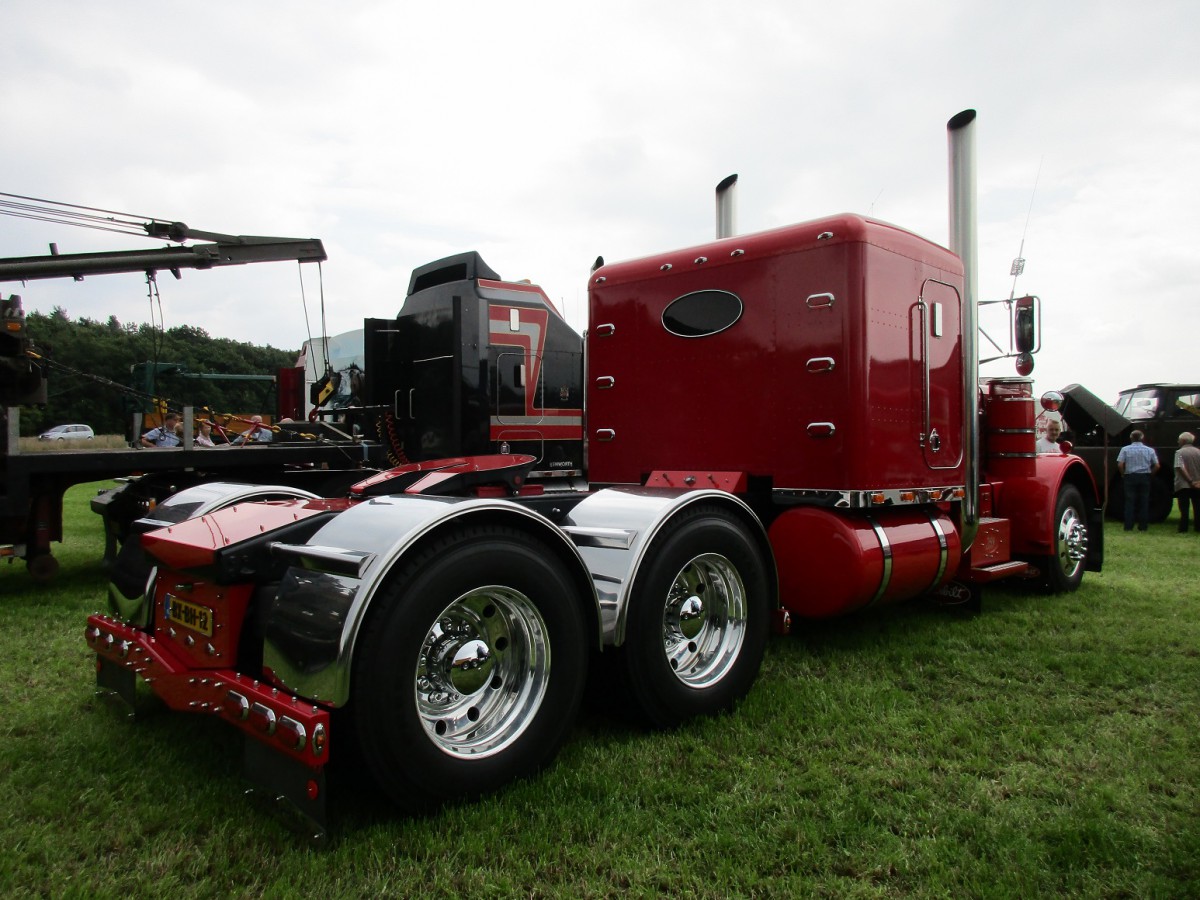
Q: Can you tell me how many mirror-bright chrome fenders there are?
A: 3